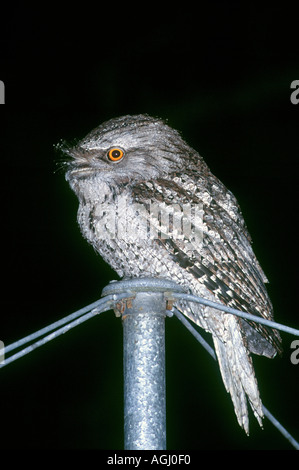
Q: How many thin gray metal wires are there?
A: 4